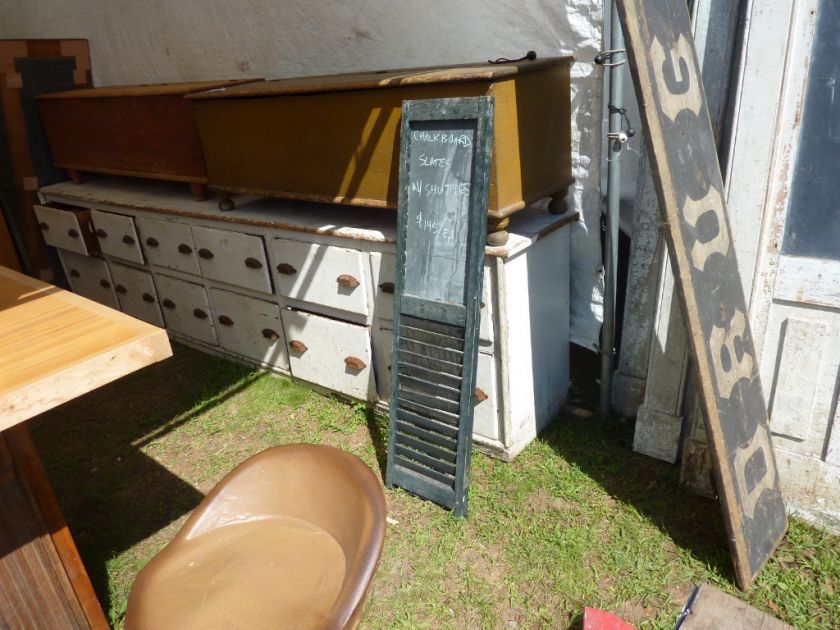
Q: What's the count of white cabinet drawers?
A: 12